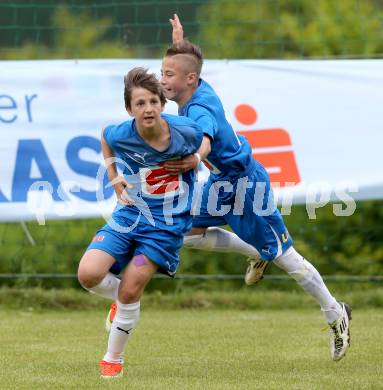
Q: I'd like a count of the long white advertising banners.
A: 1